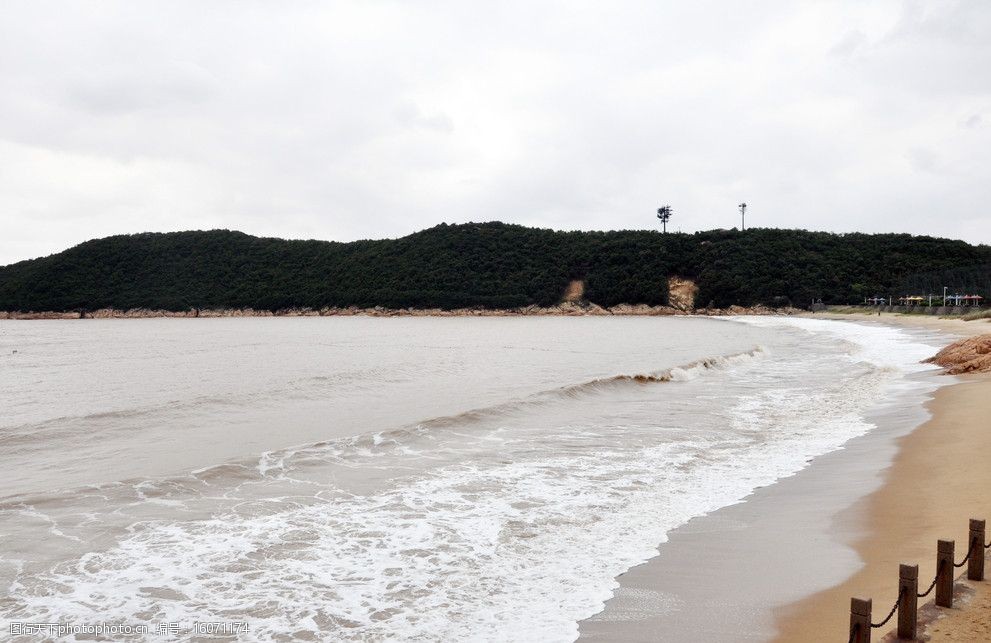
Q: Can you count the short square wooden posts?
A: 4